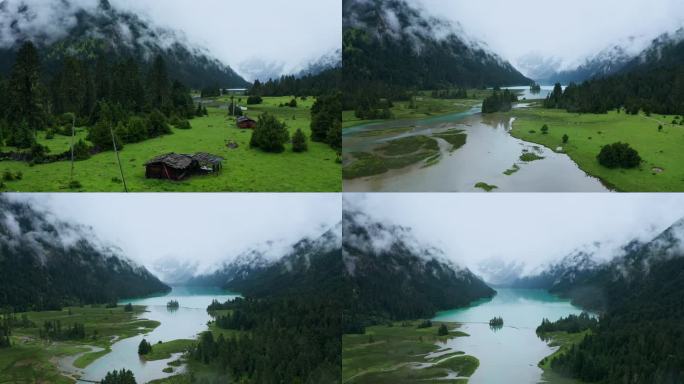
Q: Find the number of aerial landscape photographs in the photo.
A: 4